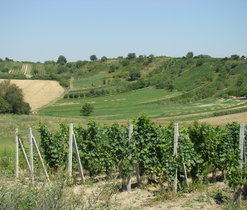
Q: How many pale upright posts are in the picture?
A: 6